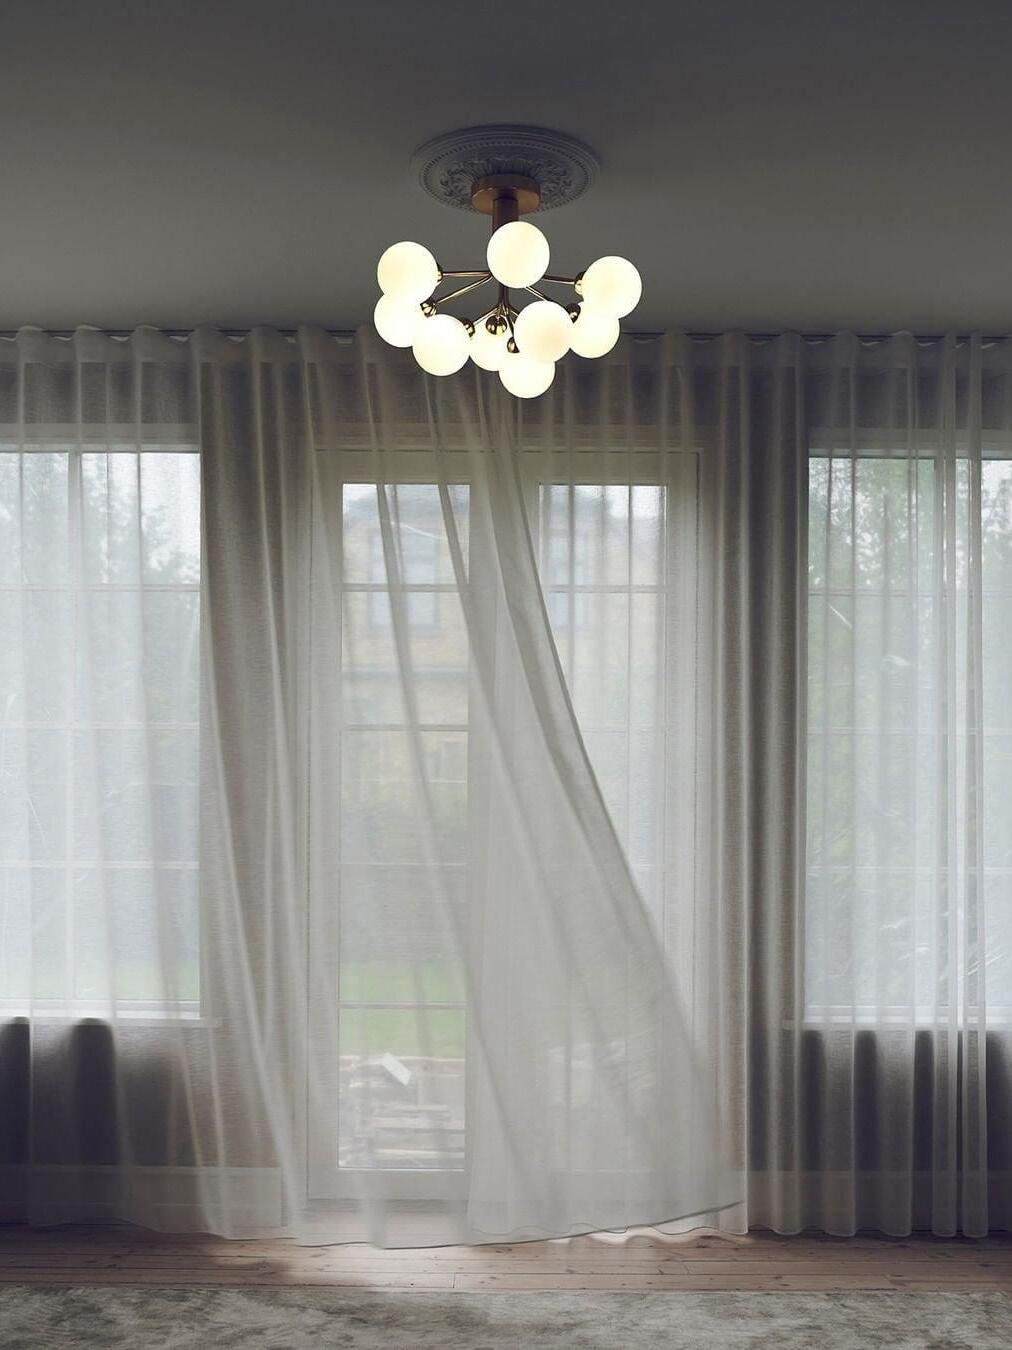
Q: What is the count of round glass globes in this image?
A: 9